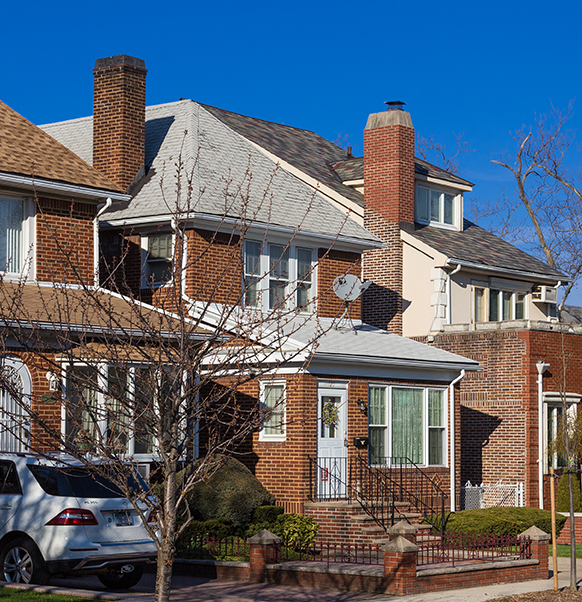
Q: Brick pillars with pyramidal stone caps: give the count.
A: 4